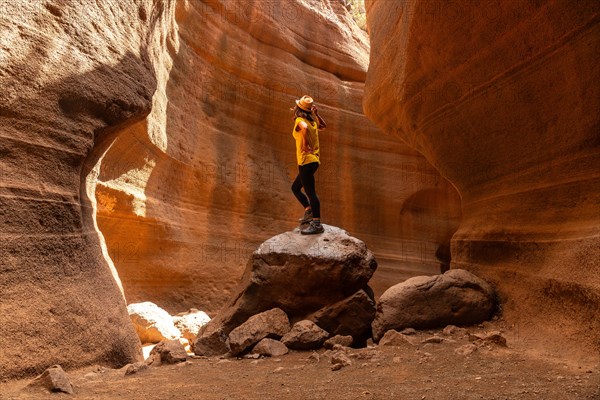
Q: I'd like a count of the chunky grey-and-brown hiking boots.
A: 2